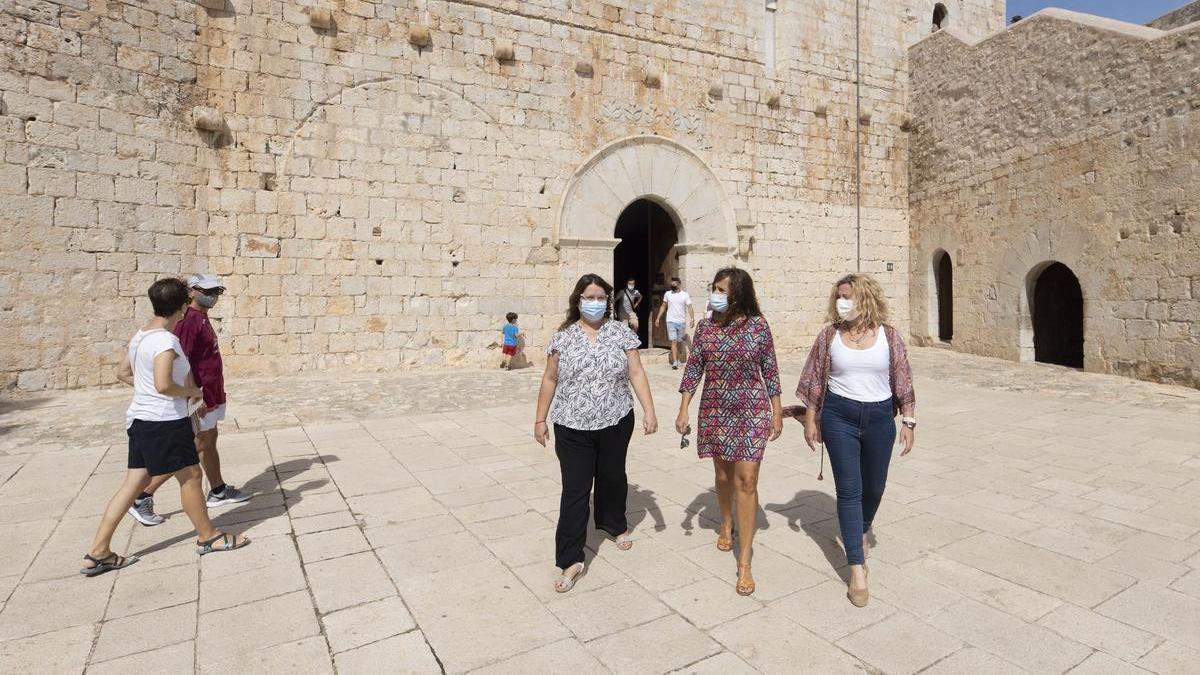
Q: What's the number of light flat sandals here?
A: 2